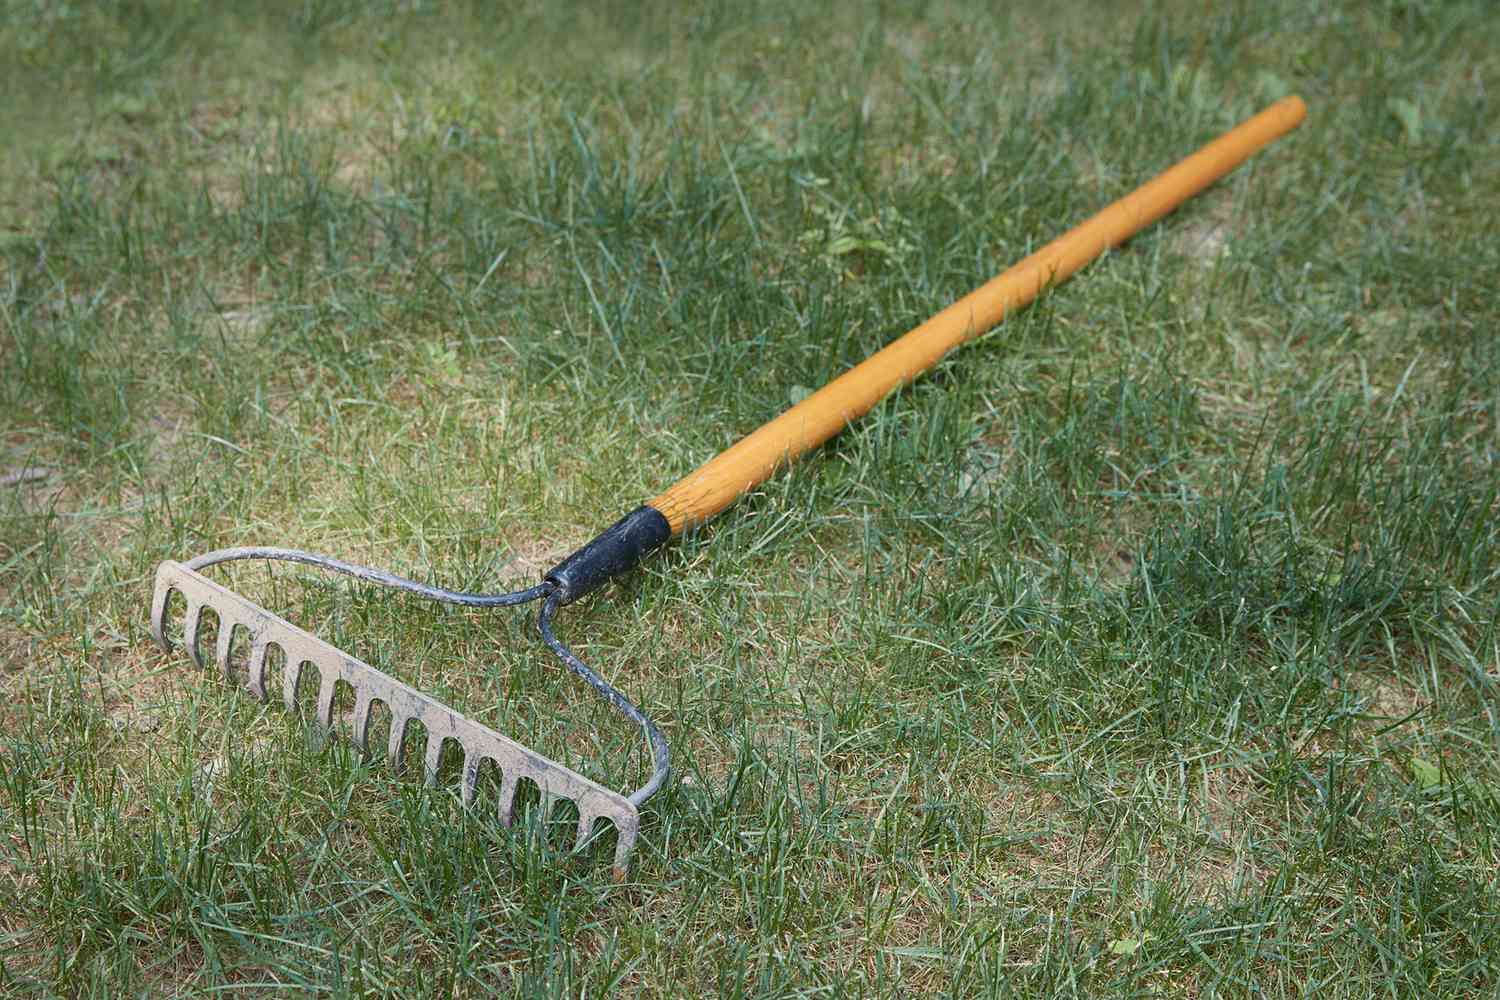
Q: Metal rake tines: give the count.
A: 14